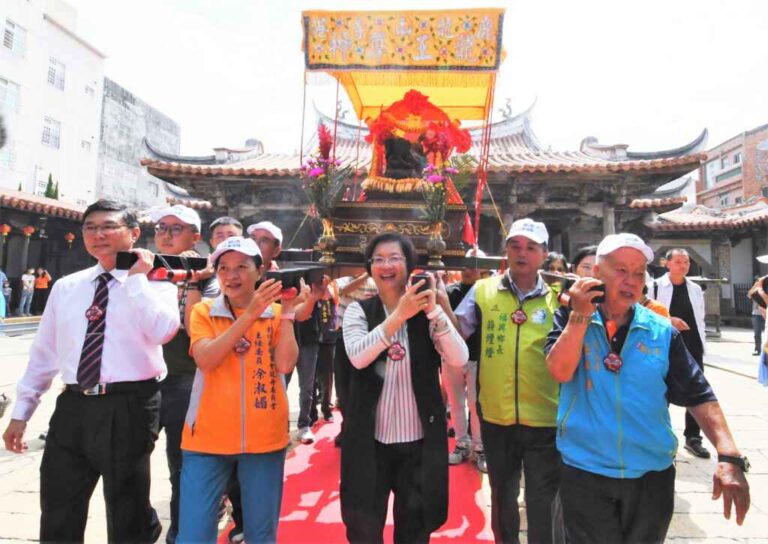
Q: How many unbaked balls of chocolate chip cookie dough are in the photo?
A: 0